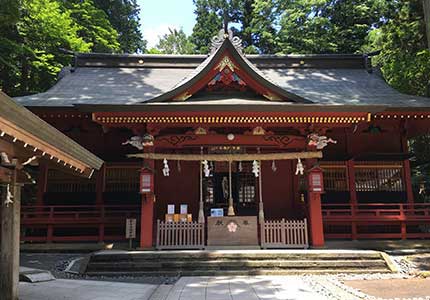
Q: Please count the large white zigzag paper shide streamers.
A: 4